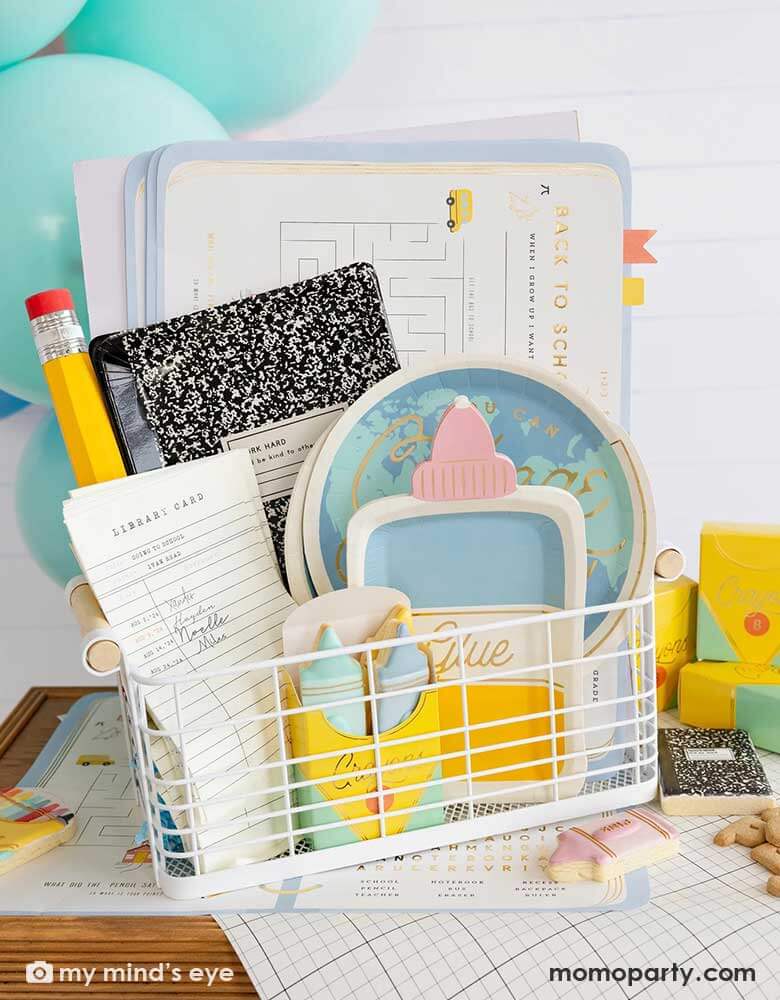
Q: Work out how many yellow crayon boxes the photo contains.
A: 4